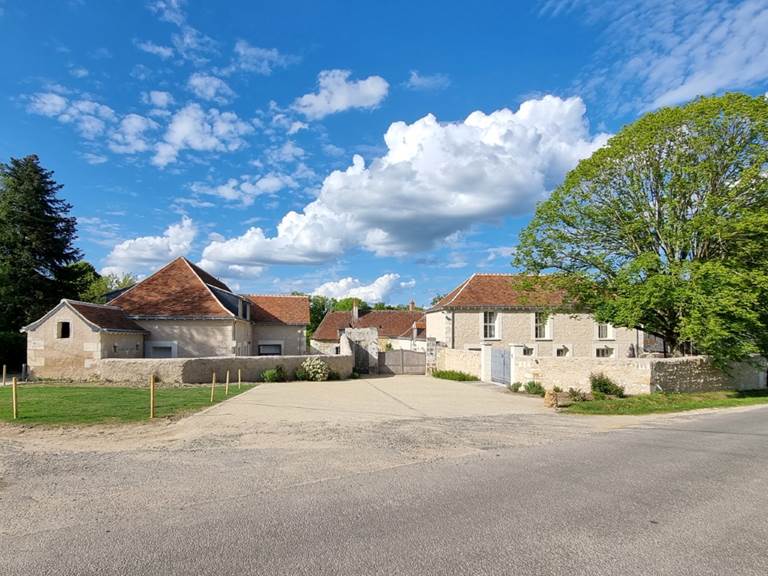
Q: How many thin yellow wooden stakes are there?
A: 5